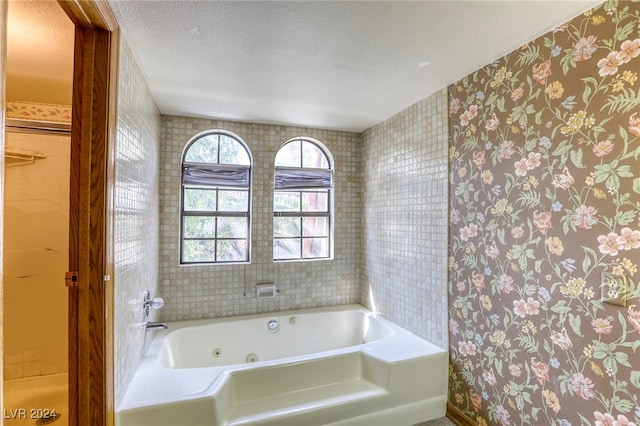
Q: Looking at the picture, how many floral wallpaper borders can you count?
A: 1